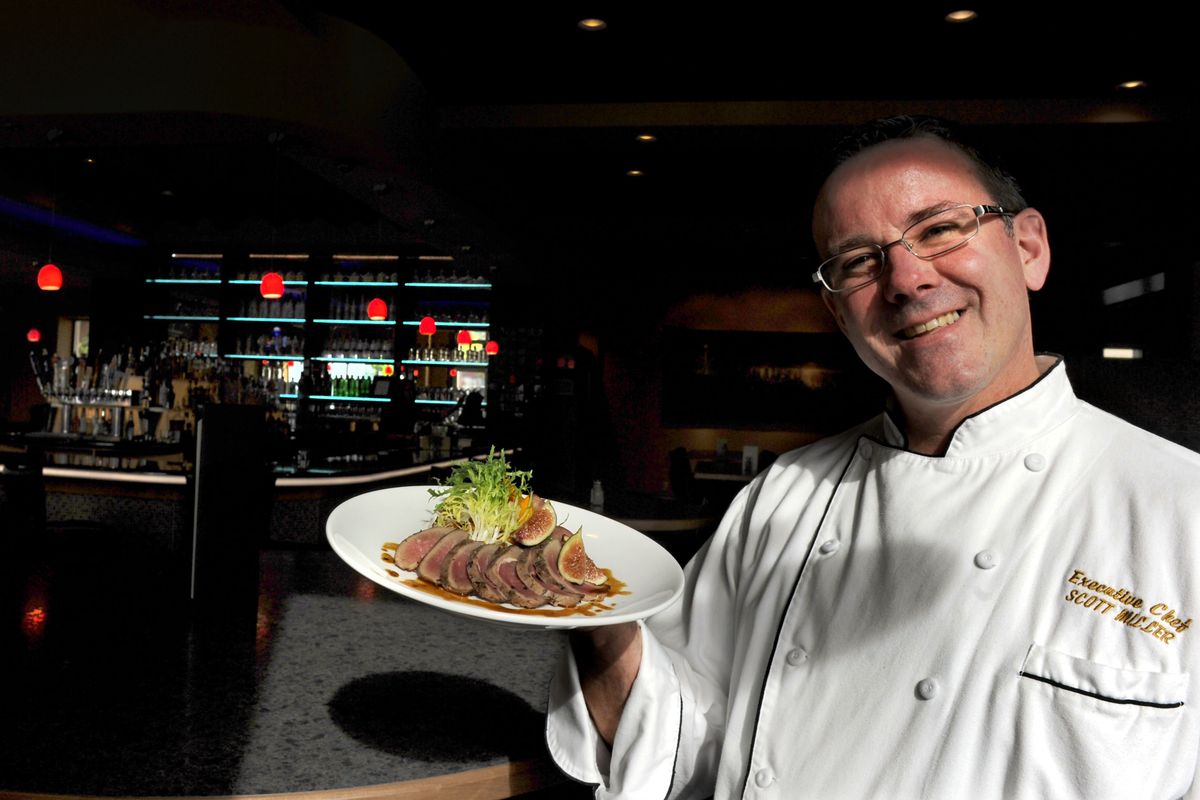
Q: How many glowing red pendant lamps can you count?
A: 7